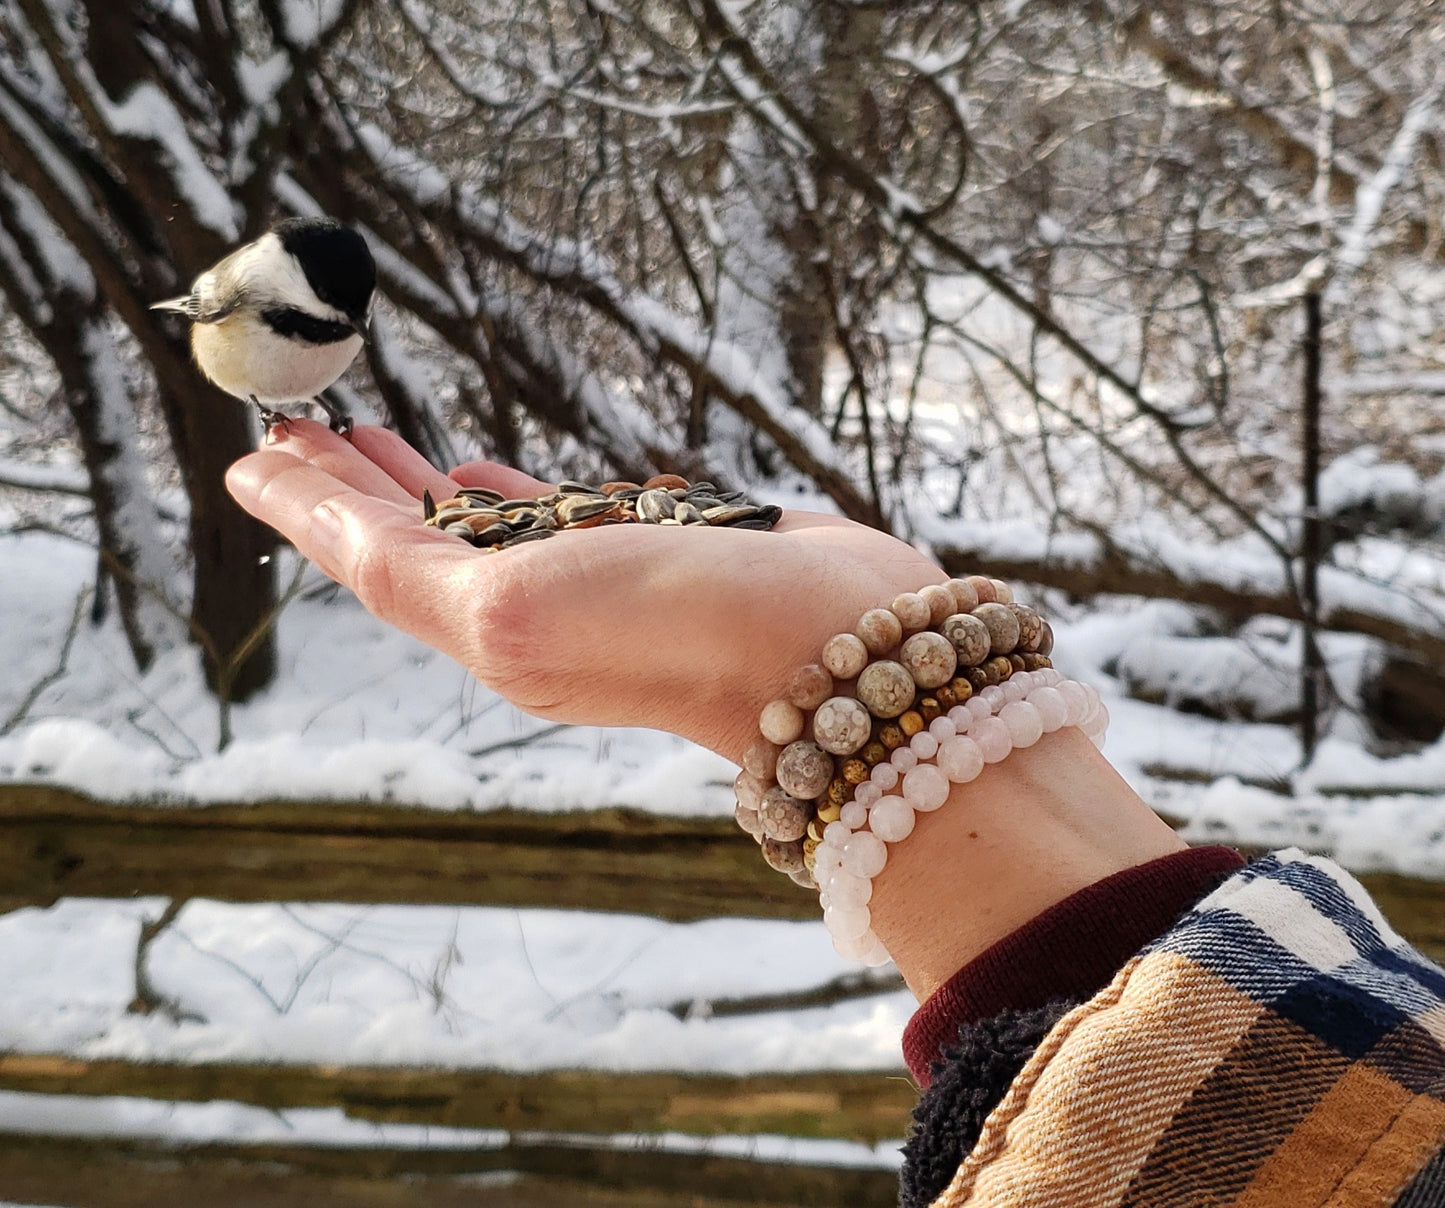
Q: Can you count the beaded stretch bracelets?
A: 5